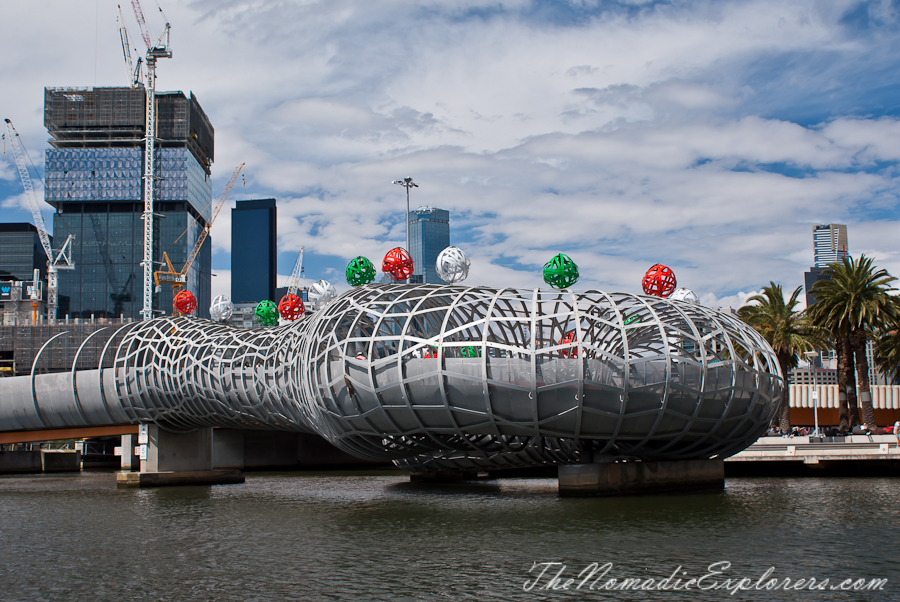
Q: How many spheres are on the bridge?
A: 11